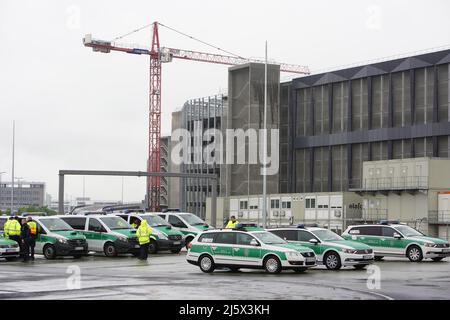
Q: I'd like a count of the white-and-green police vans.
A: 4